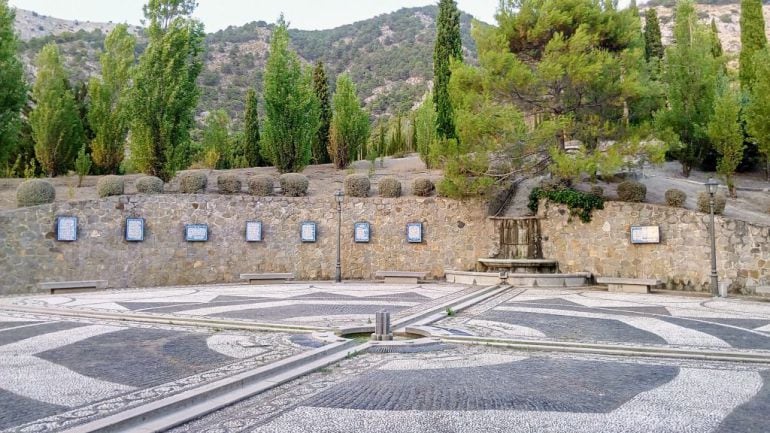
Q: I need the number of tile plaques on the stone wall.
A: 8